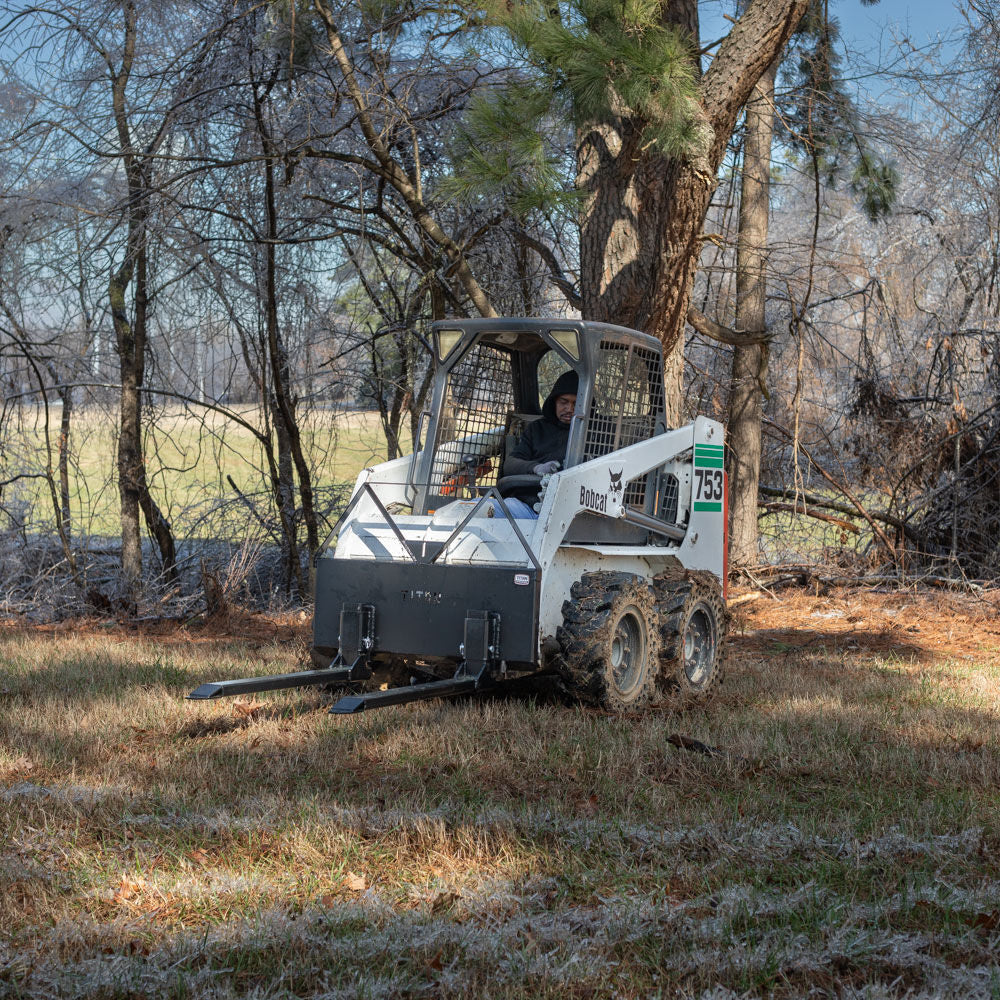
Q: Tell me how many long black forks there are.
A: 2